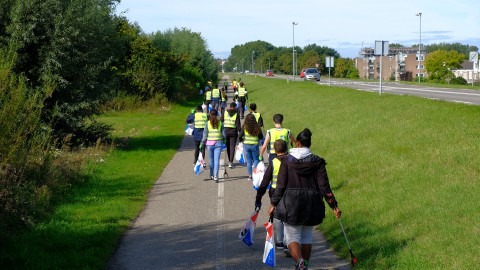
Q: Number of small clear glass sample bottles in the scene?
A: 0